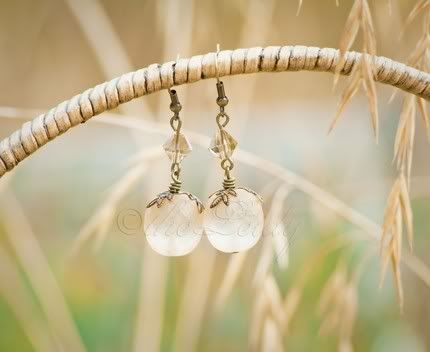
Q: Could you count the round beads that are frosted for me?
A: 2